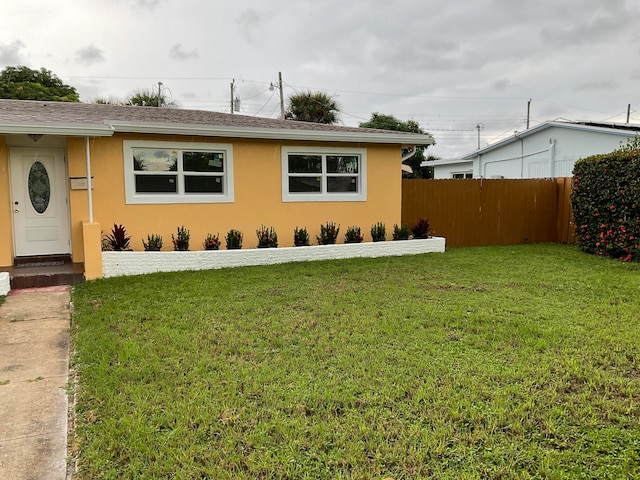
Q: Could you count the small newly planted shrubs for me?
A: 12